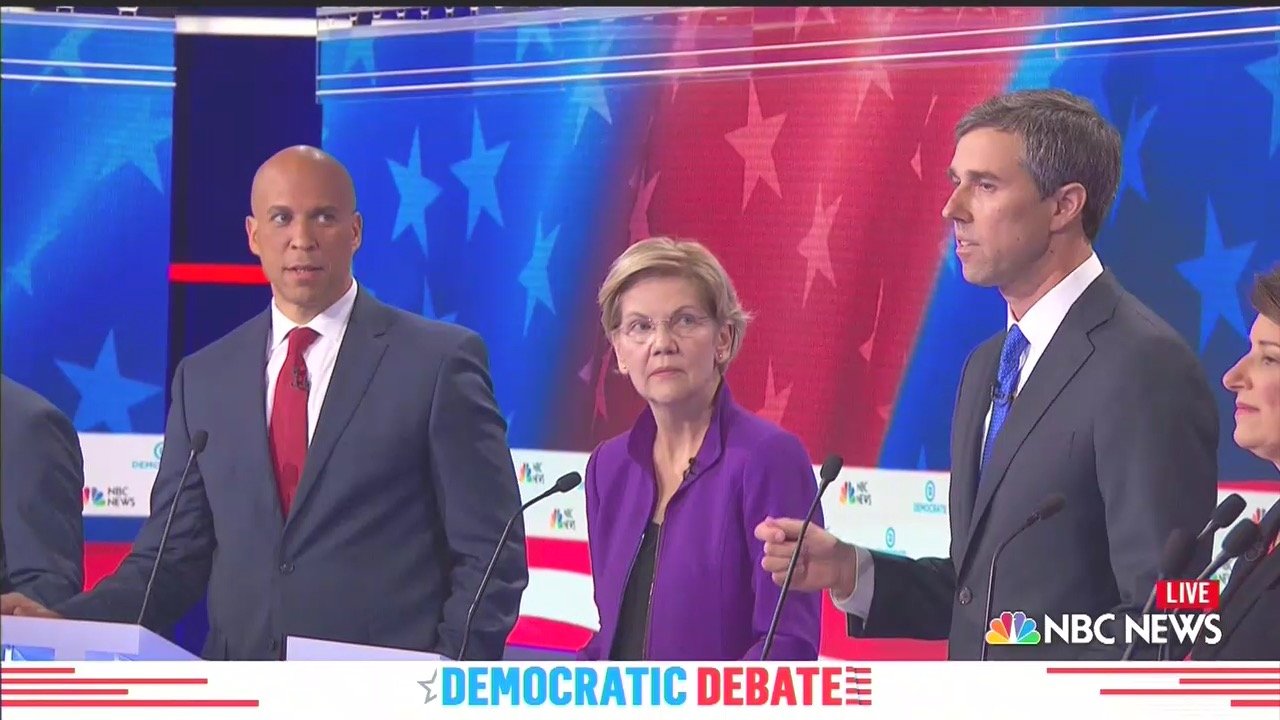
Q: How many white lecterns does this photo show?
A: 2